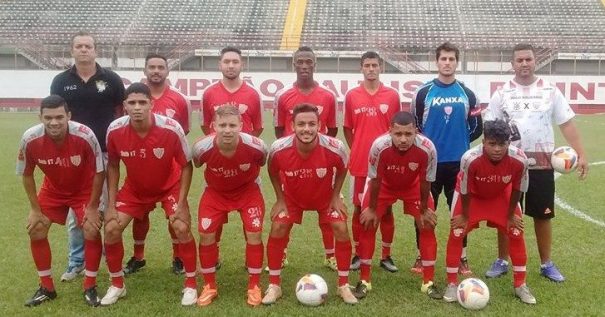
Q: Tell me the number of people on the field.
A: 13